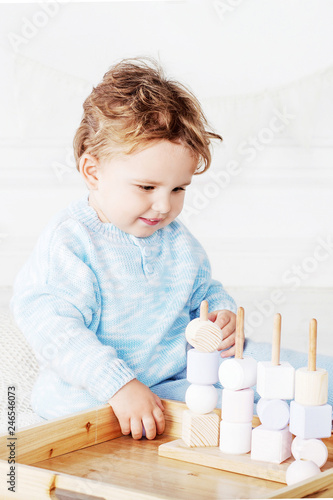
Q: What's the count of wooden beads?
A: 14